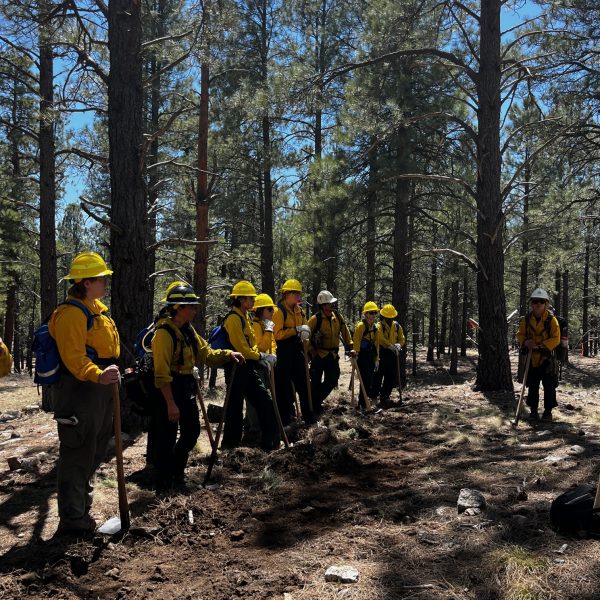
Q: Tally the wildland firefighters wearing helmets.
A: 10